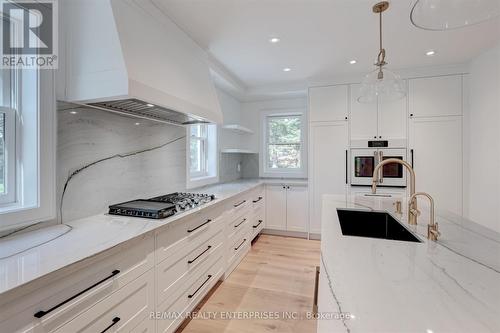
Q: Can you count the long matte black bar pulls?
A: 12